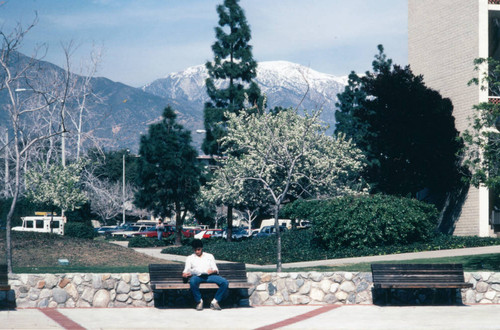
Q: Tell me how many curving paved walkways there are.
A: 1